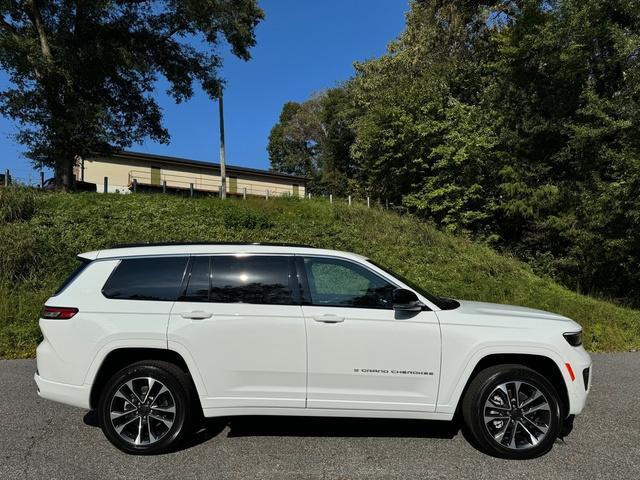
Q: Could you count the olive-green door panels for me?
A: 3